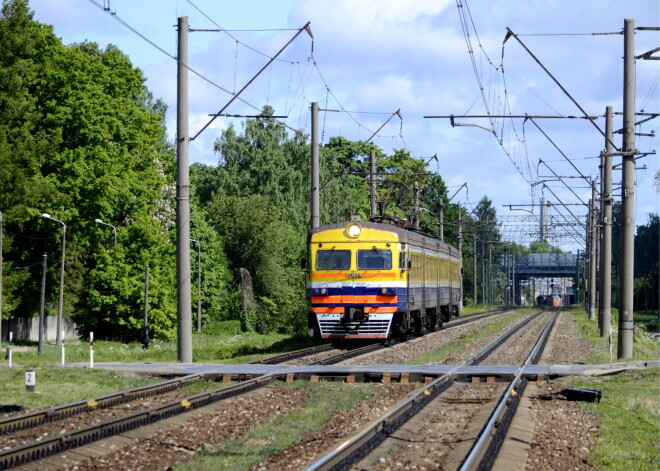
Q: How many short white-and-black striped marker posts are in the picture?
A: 3